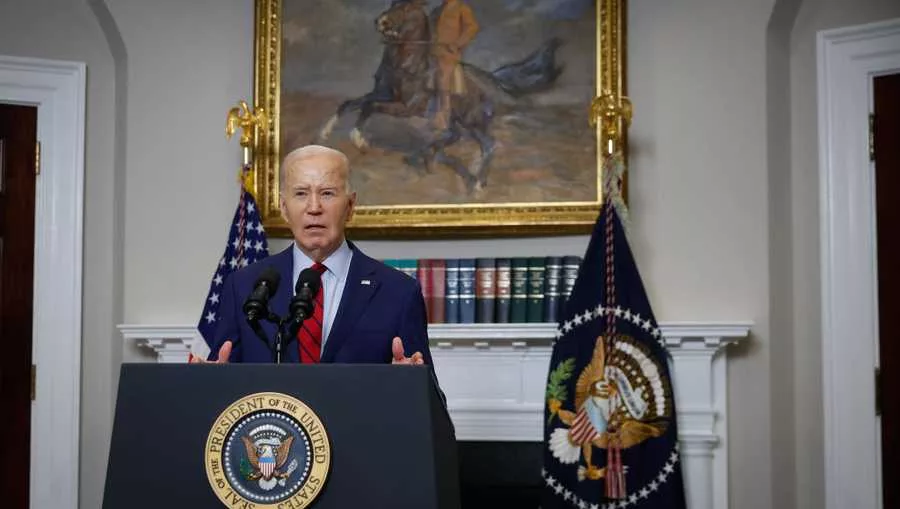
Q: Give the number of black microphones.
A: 2